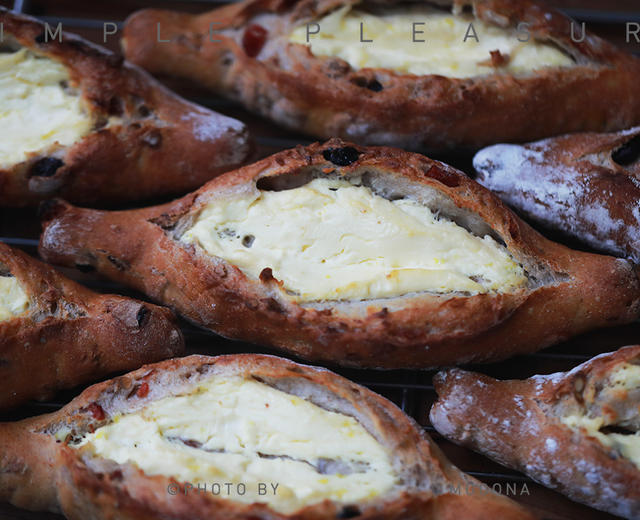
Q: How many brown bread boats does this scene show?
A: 7